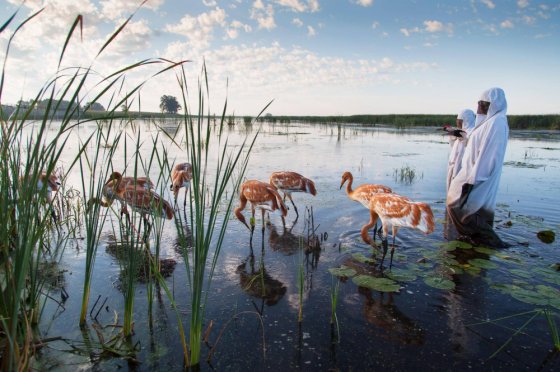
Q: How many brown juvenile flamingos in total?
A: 8